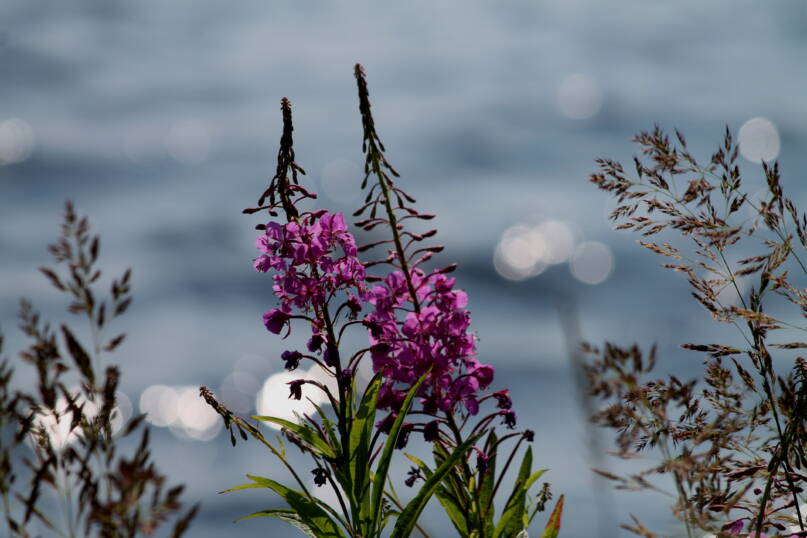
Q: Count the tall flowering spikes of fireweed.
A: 2